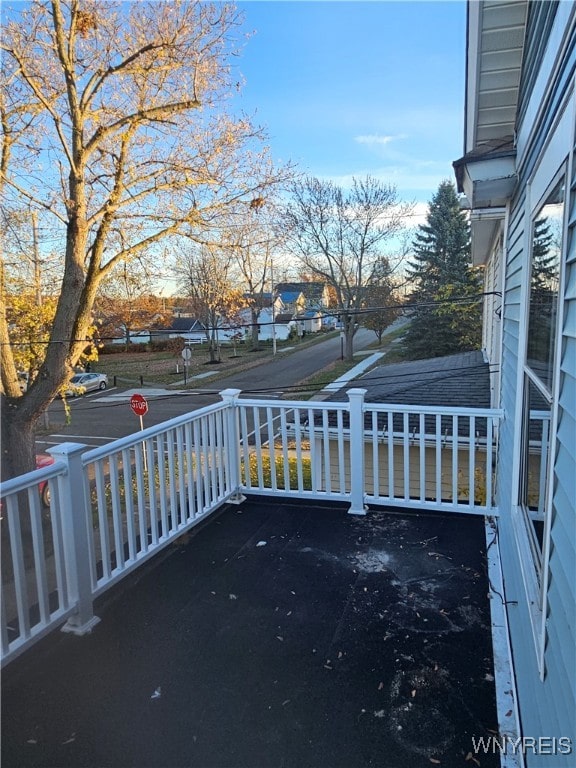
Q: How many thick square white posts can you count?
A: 3